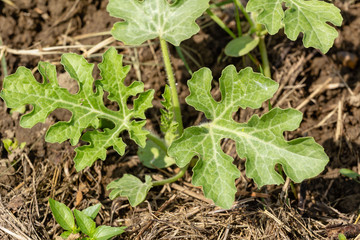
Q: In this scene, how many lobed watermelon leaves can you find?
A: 5